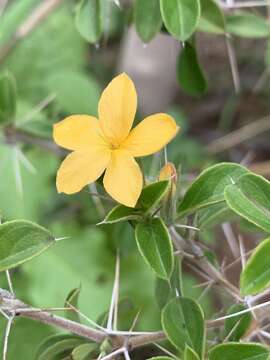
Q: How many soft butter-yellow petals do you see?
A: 5